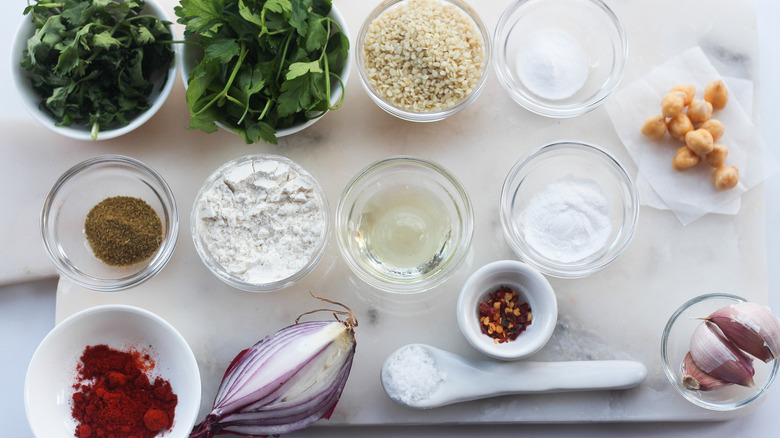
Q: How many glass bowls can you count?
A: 7